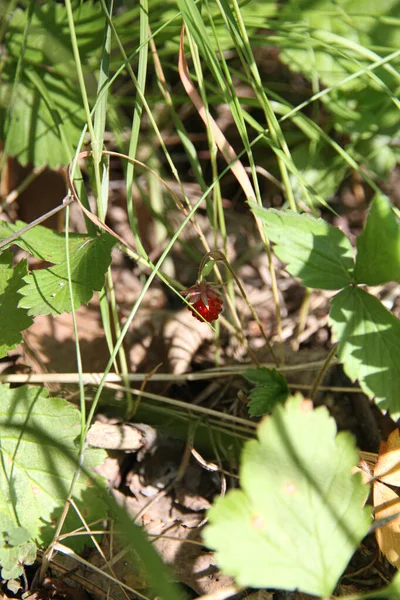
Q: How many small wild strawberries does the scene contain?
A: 1